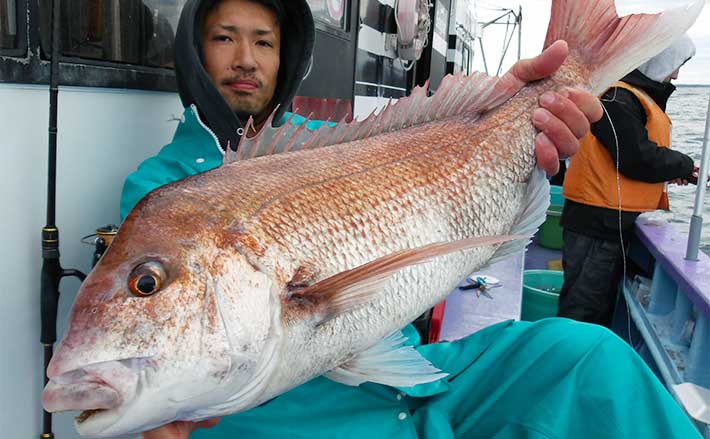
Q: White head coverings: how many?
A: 1